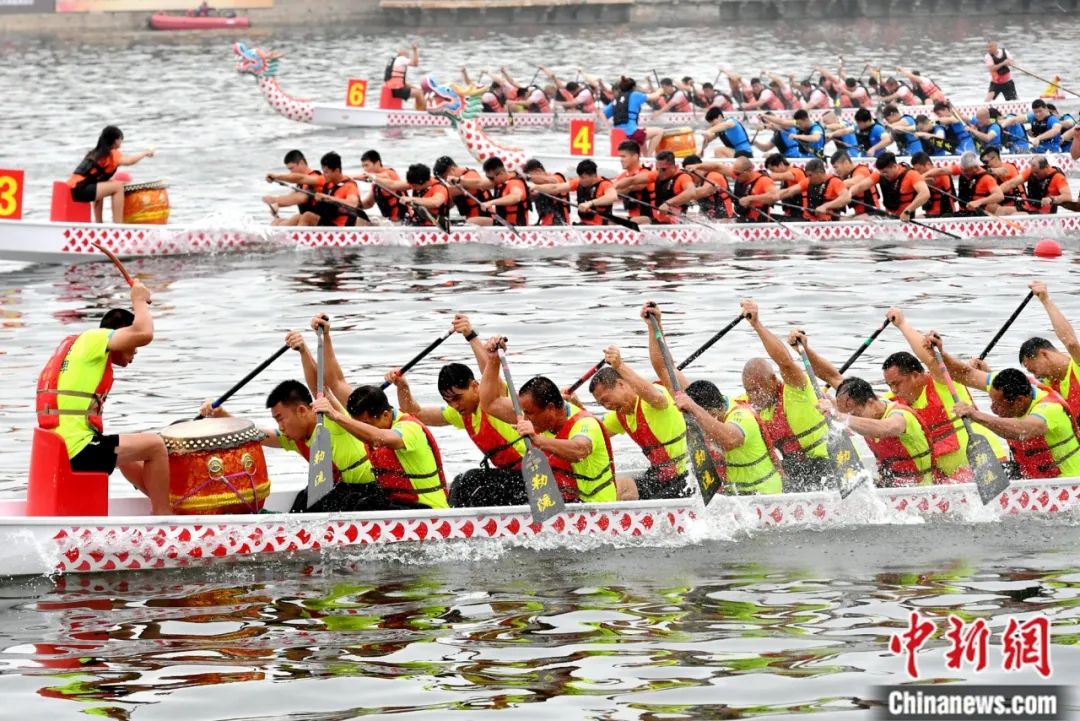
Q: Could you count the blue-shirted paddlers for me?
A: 12